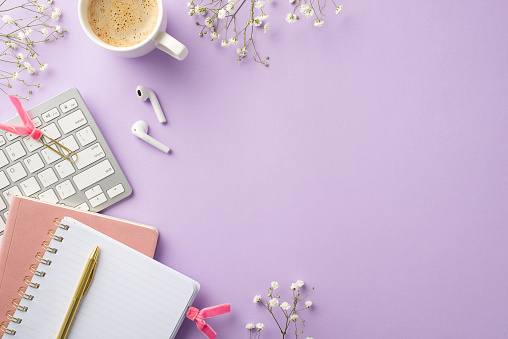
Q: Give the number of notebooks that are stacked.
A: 2